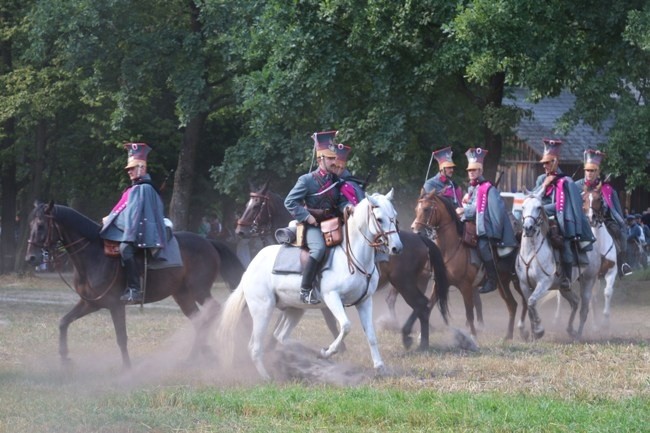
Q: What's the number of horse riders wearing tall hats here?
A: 7